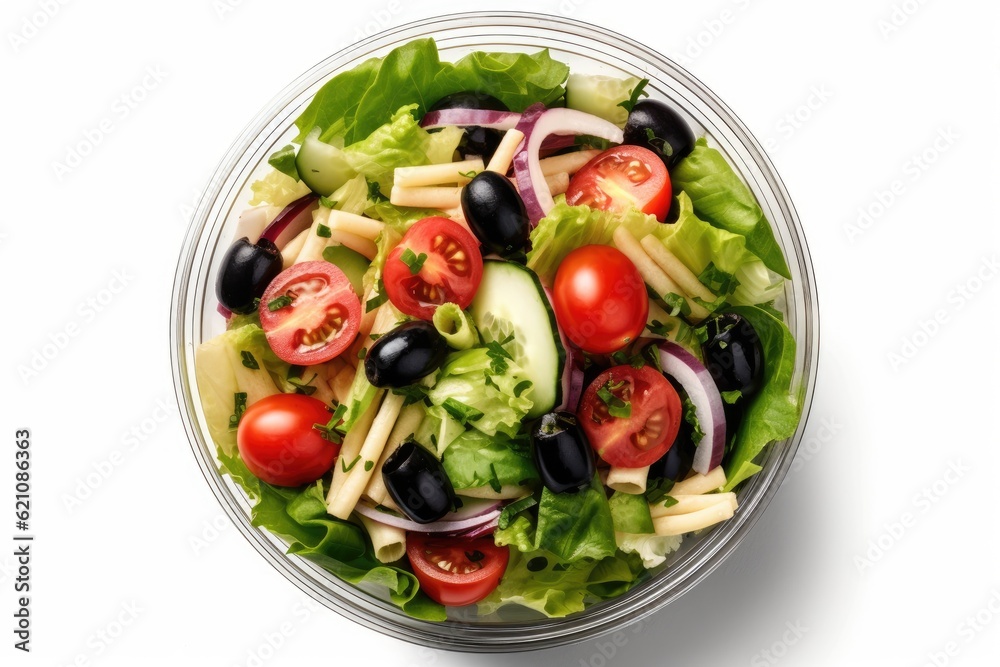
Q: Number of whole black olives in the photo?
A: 7